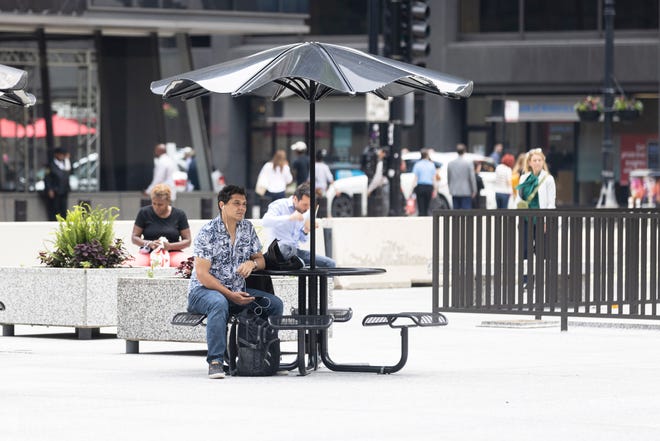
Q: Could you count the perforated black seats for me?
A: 4